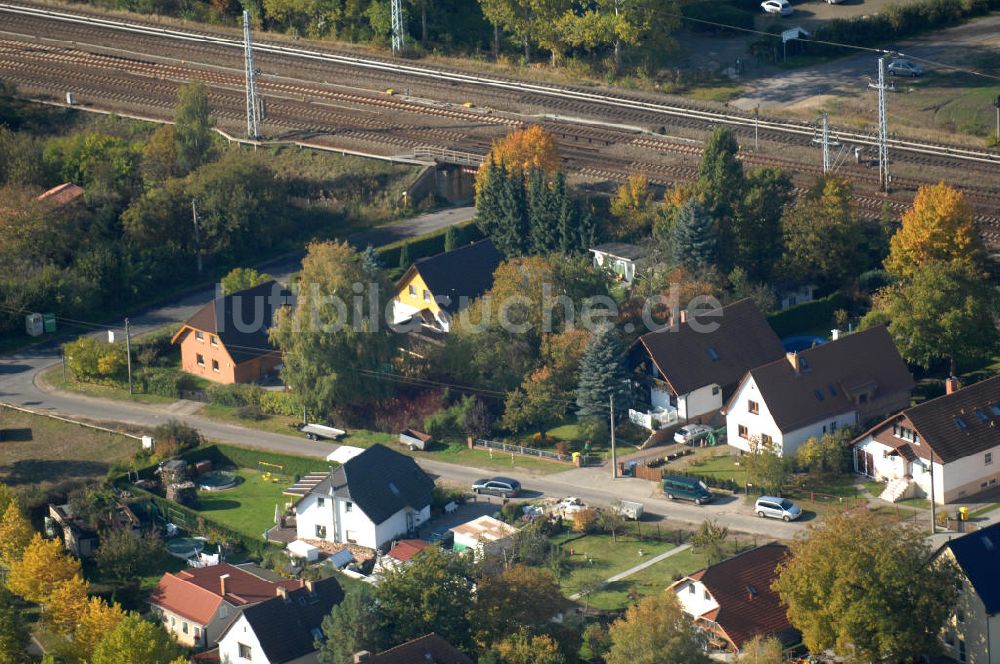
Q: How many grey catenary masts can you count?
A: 4